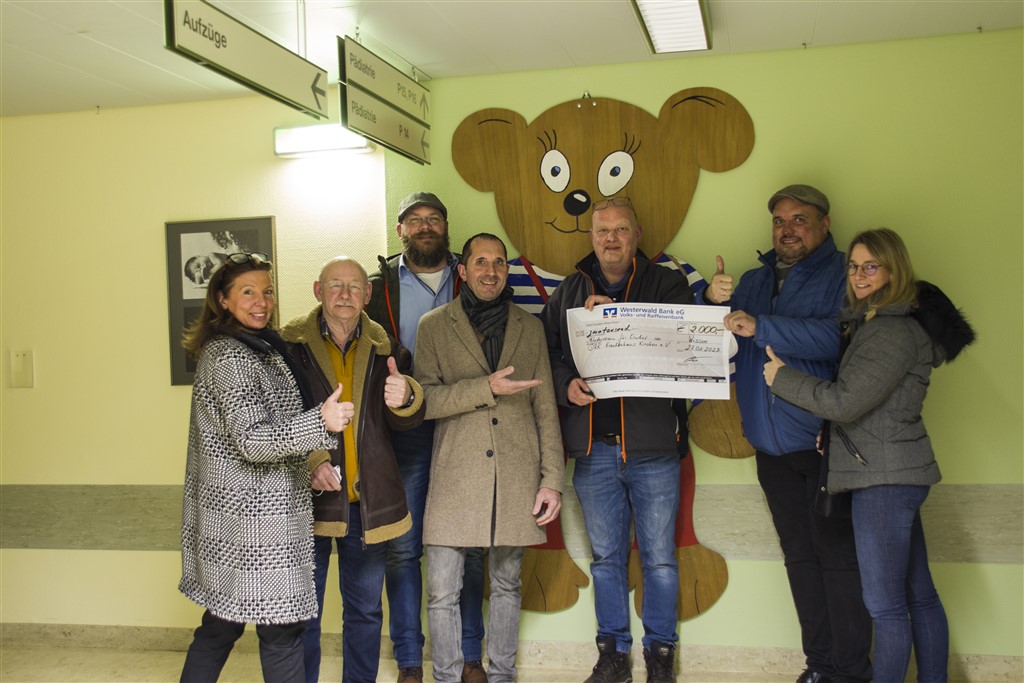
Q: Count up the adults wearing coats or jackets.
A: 7